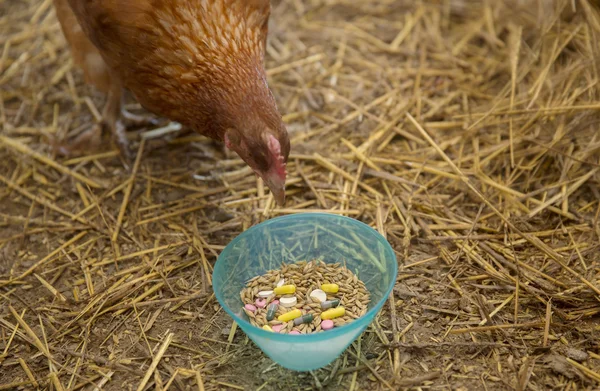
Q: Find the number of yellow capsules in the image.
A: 5